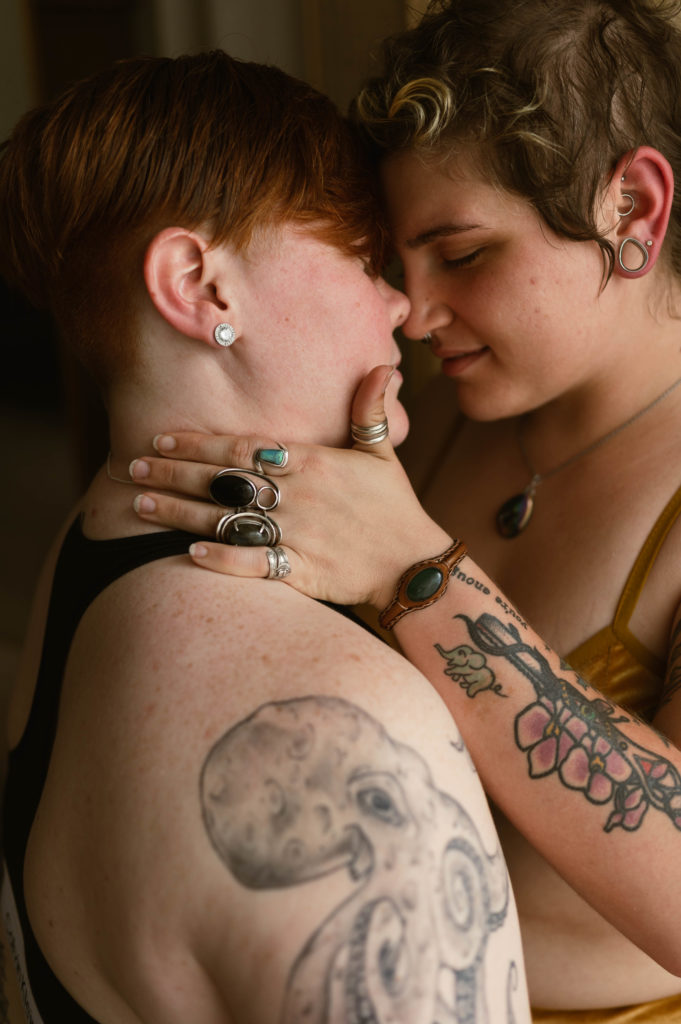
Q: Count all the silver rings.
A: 5